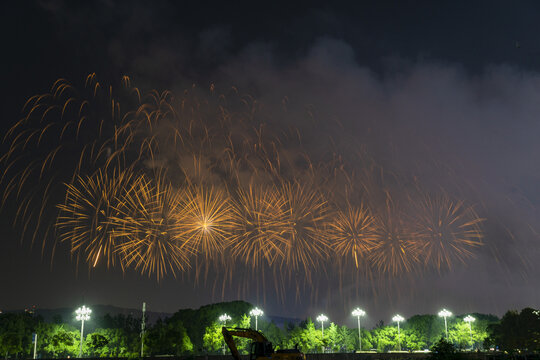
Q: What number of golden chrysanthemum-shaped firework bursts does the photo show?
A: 8